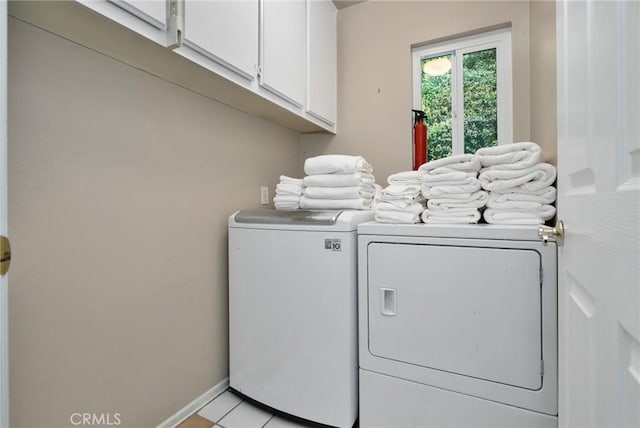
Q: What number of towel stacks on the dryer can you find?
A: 3